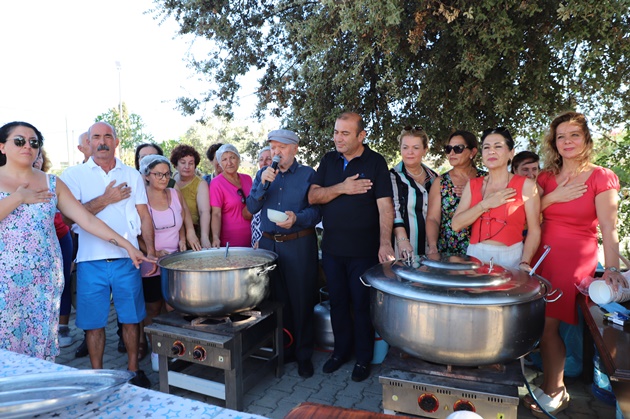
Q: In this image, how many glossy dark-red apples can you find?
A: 0